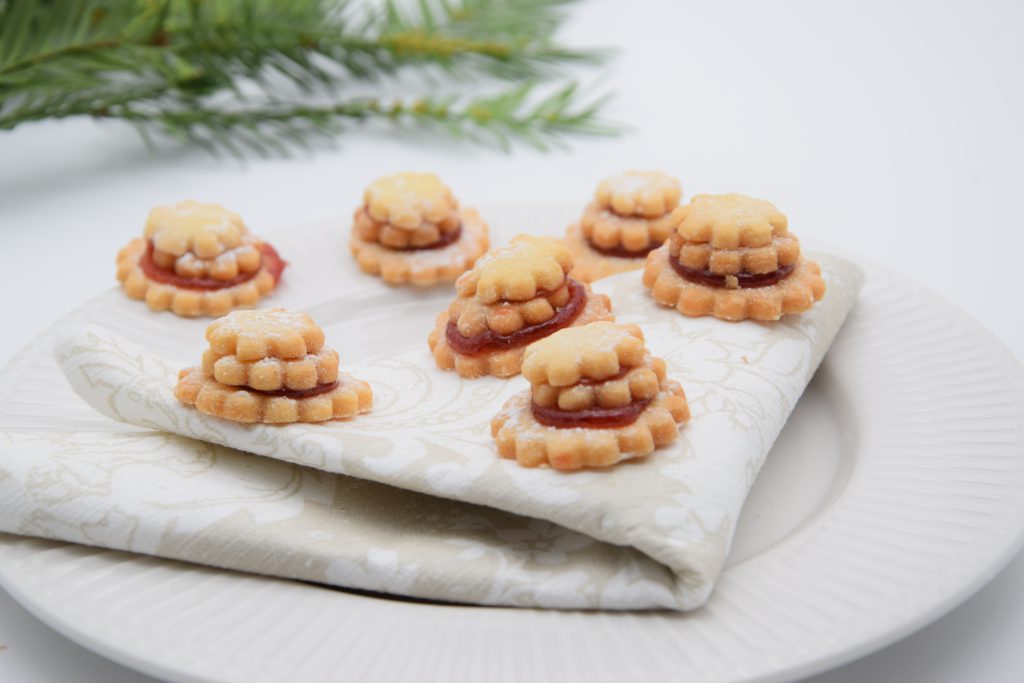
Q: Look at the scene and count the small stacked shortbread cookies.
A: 7